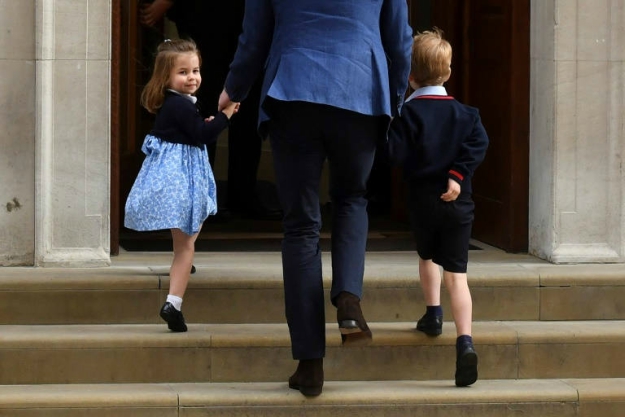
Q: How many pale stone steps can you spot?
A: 3